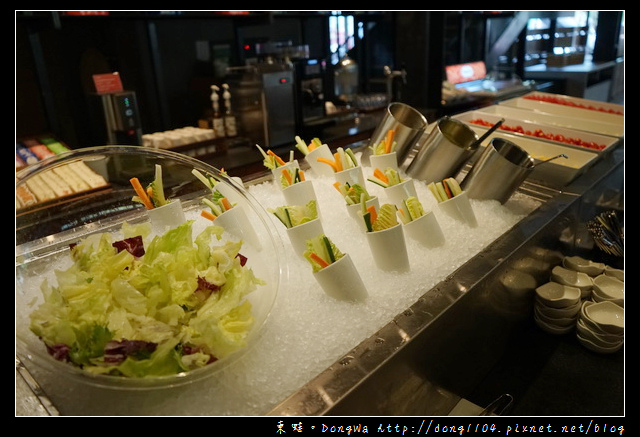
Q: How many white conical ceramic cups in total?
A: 15